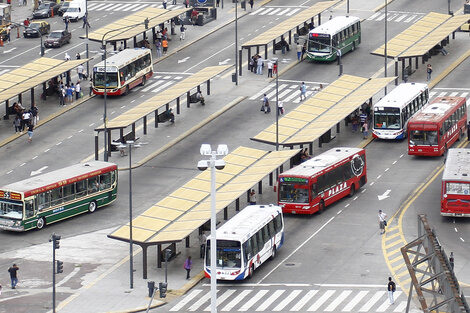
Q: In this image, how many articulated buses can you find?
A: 0